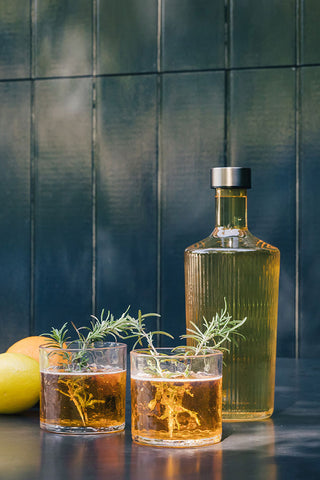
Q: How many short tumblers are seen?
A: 2